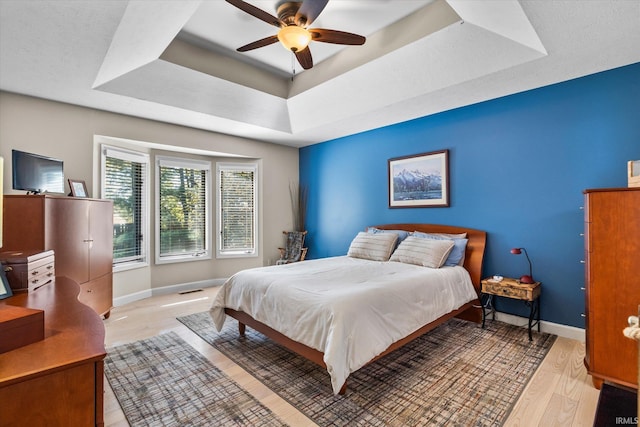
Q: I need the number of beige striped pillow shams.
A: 2